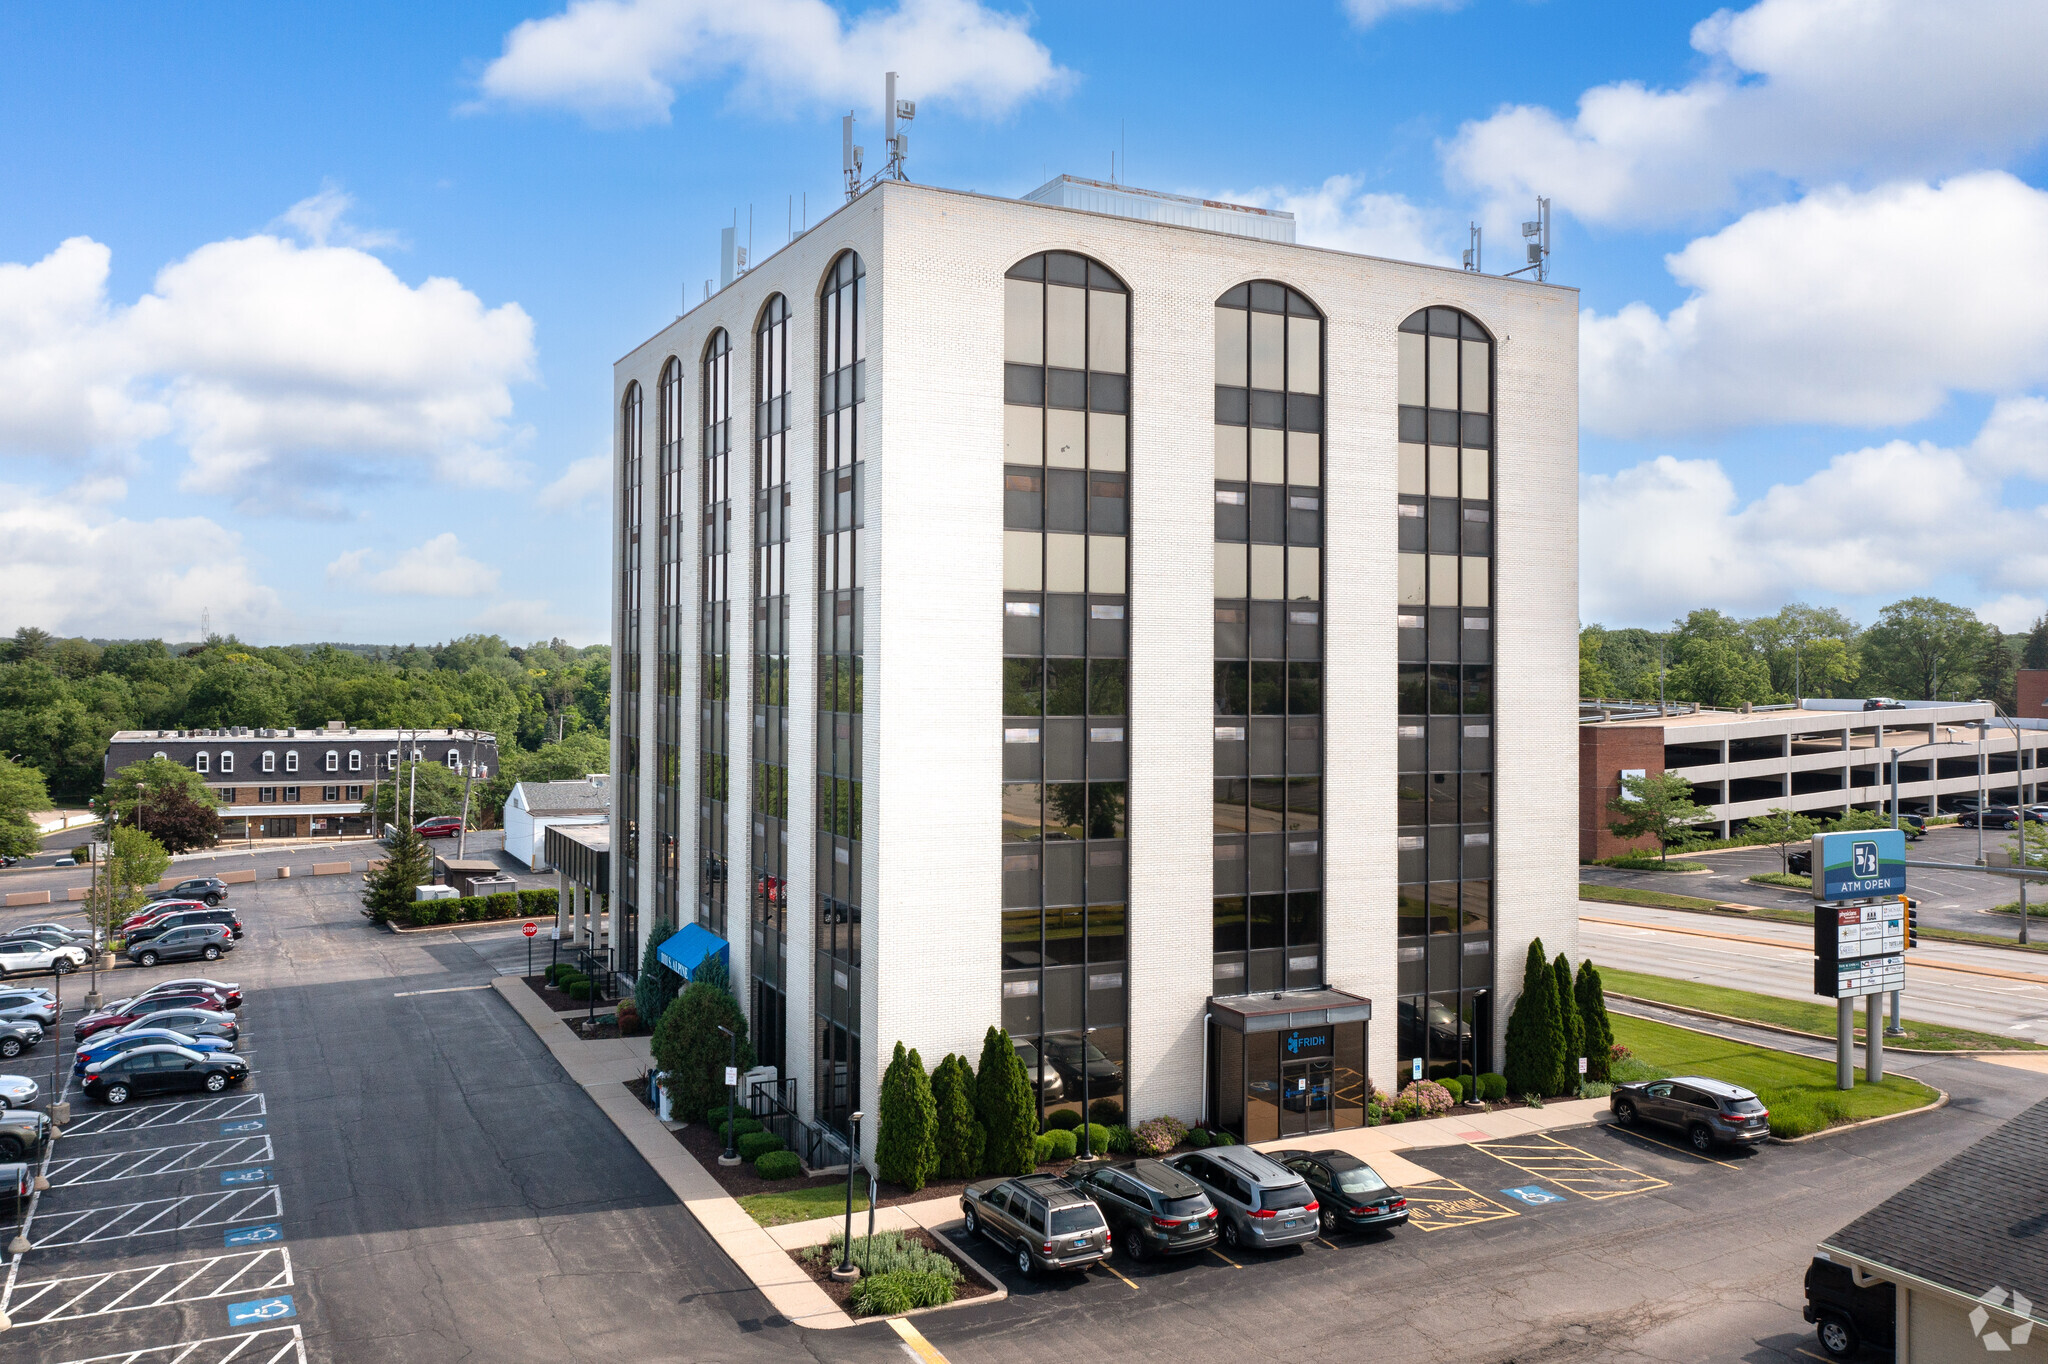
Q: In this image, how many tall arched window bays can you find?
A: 8